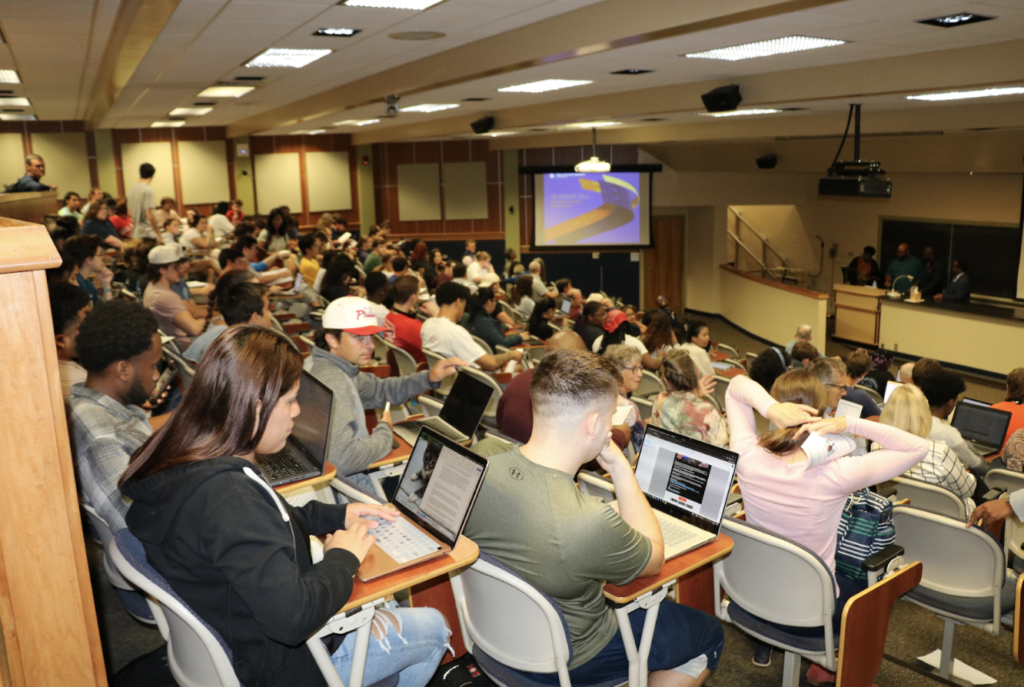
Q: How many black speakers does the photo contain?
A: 3